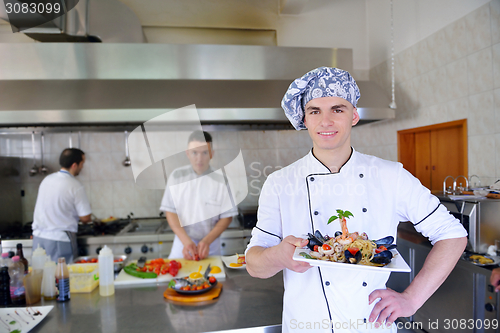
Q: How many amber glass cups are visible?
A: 1